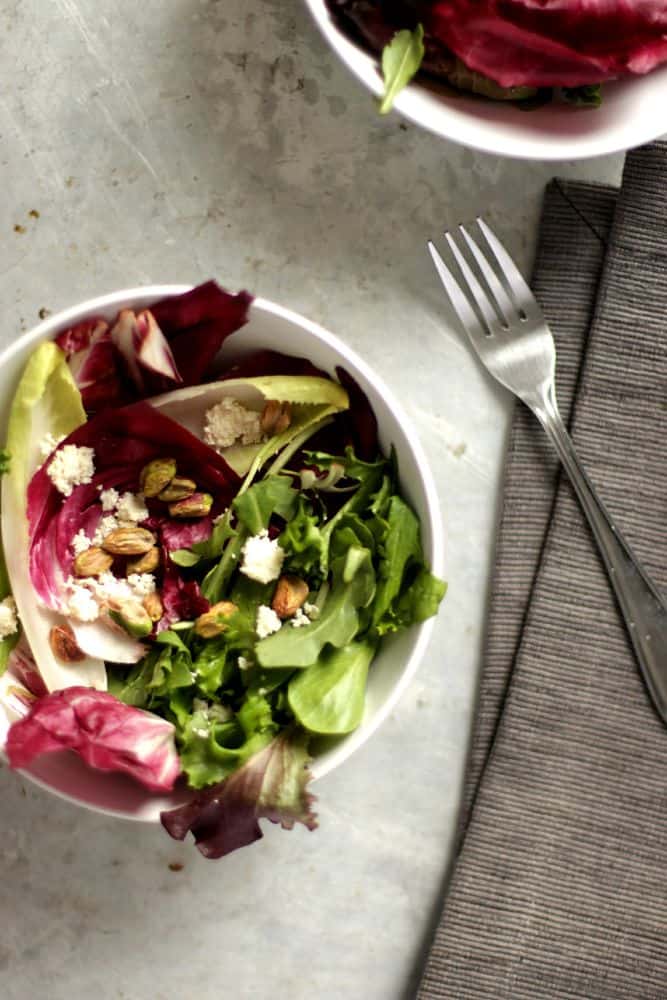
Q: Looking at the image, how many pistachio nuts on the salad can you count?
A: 12